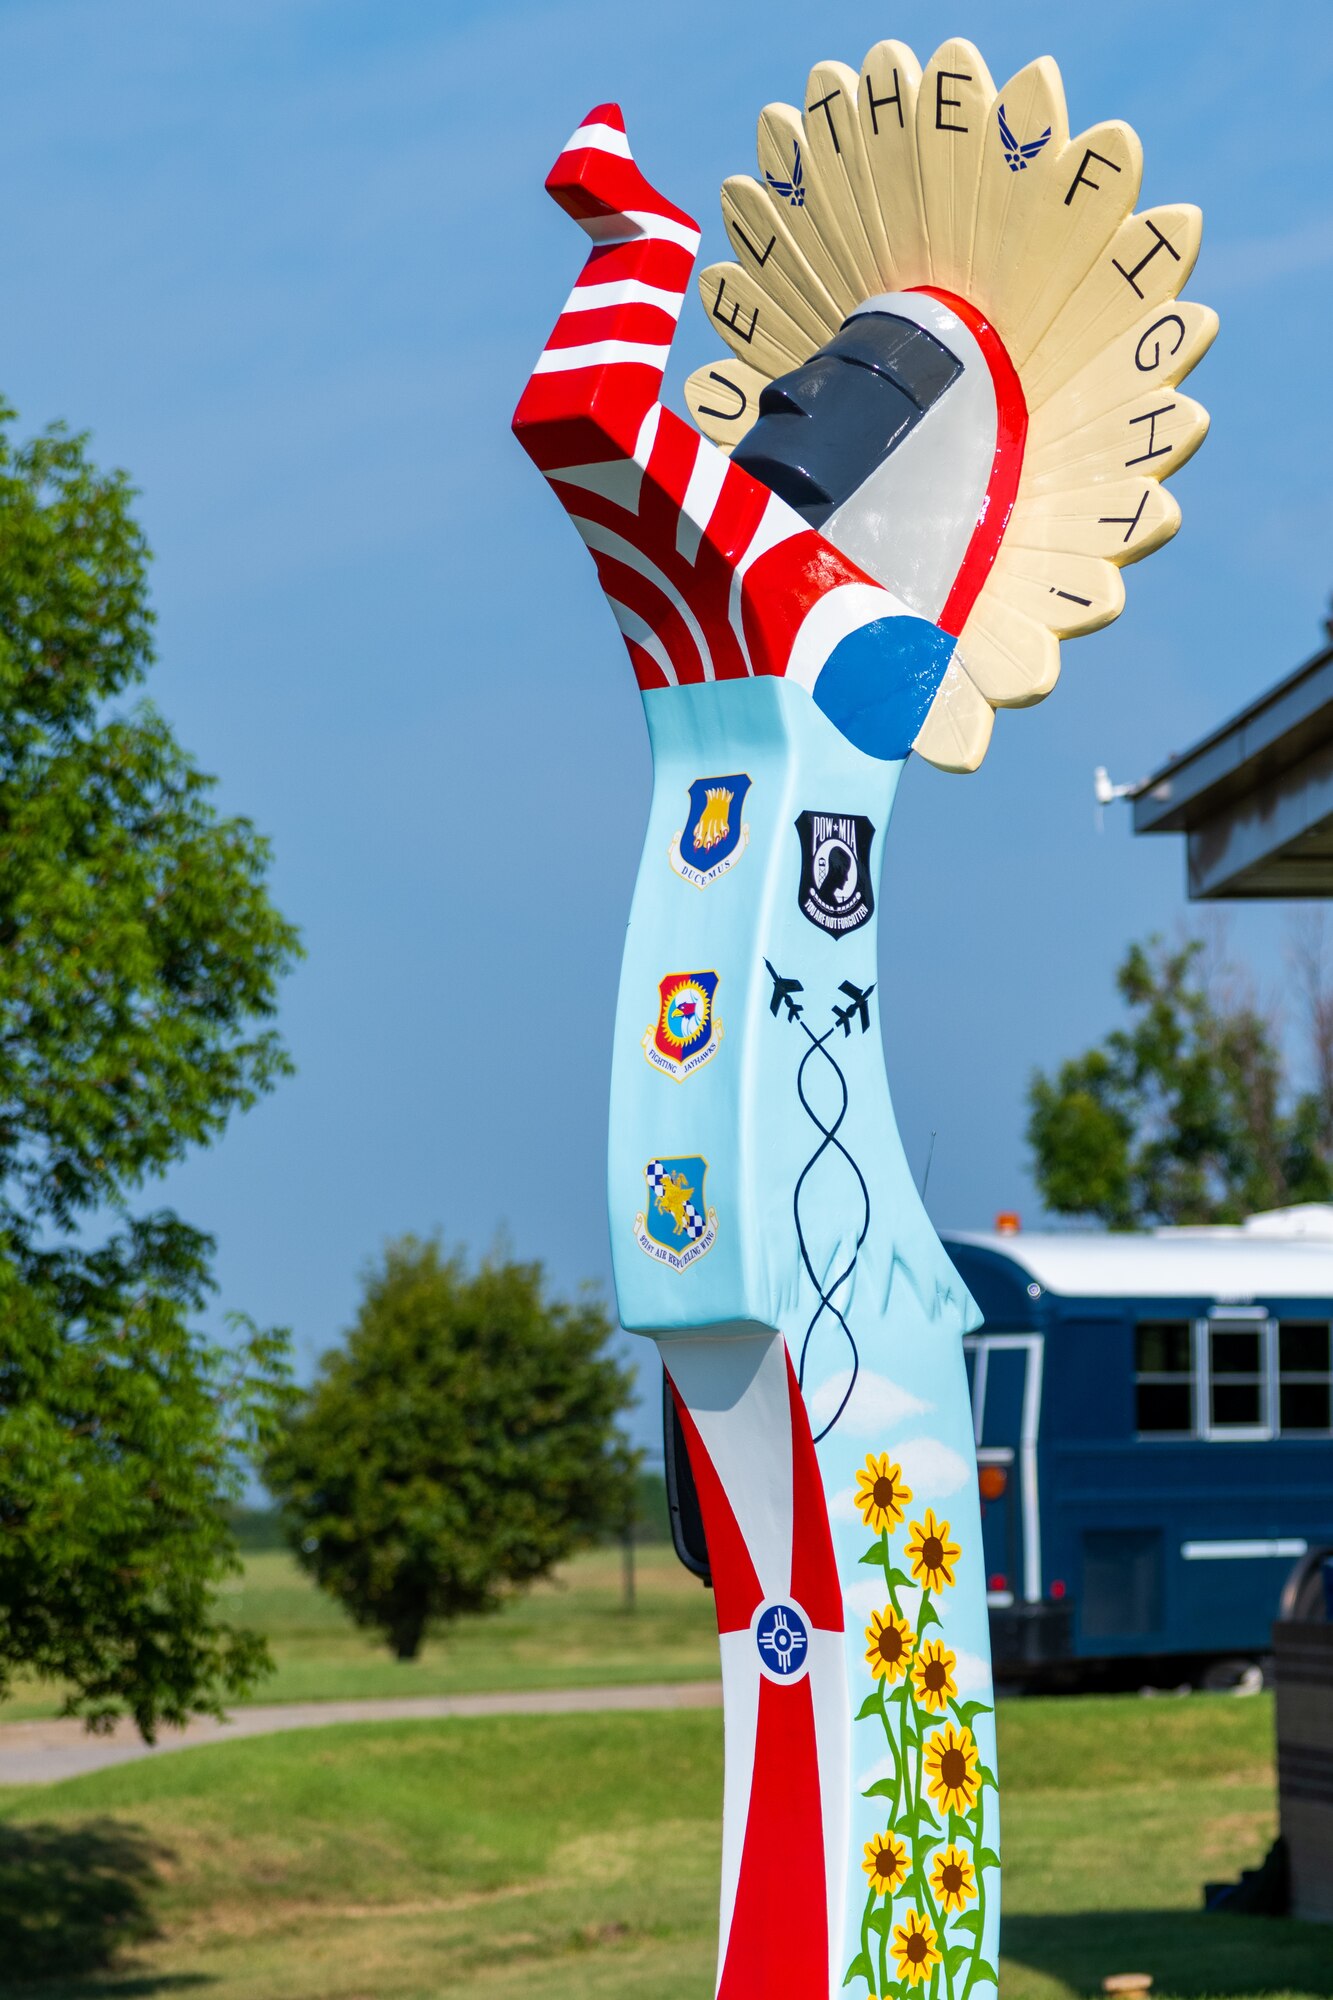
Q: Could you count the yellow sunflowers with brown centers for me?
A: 8